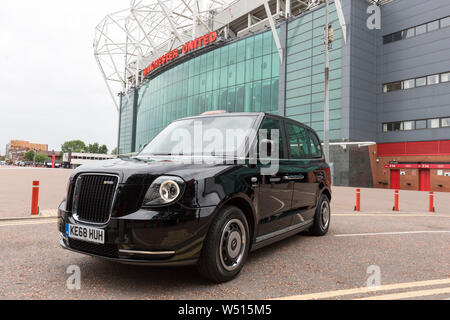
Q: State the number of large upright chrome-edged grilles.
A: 1